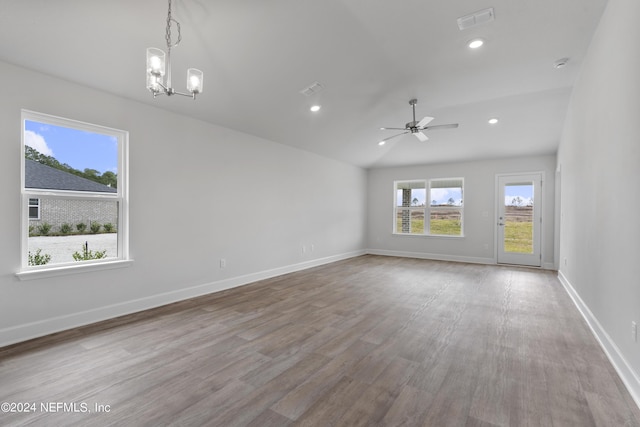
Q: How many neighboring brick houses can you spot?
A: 1